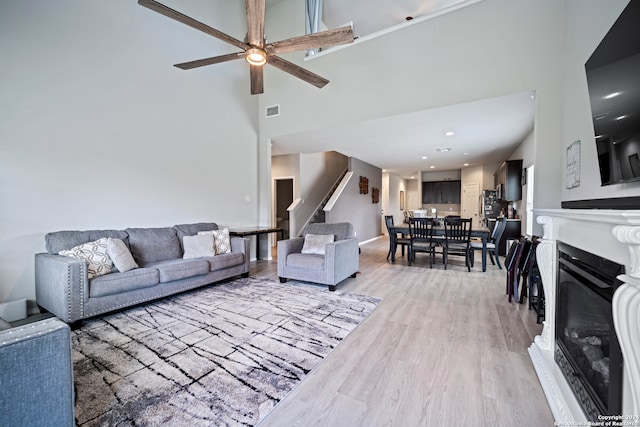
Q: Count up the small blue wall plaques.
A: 0